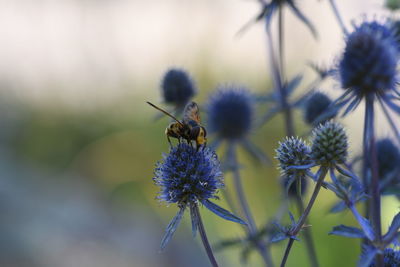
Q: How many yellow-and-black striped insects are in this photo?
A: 1